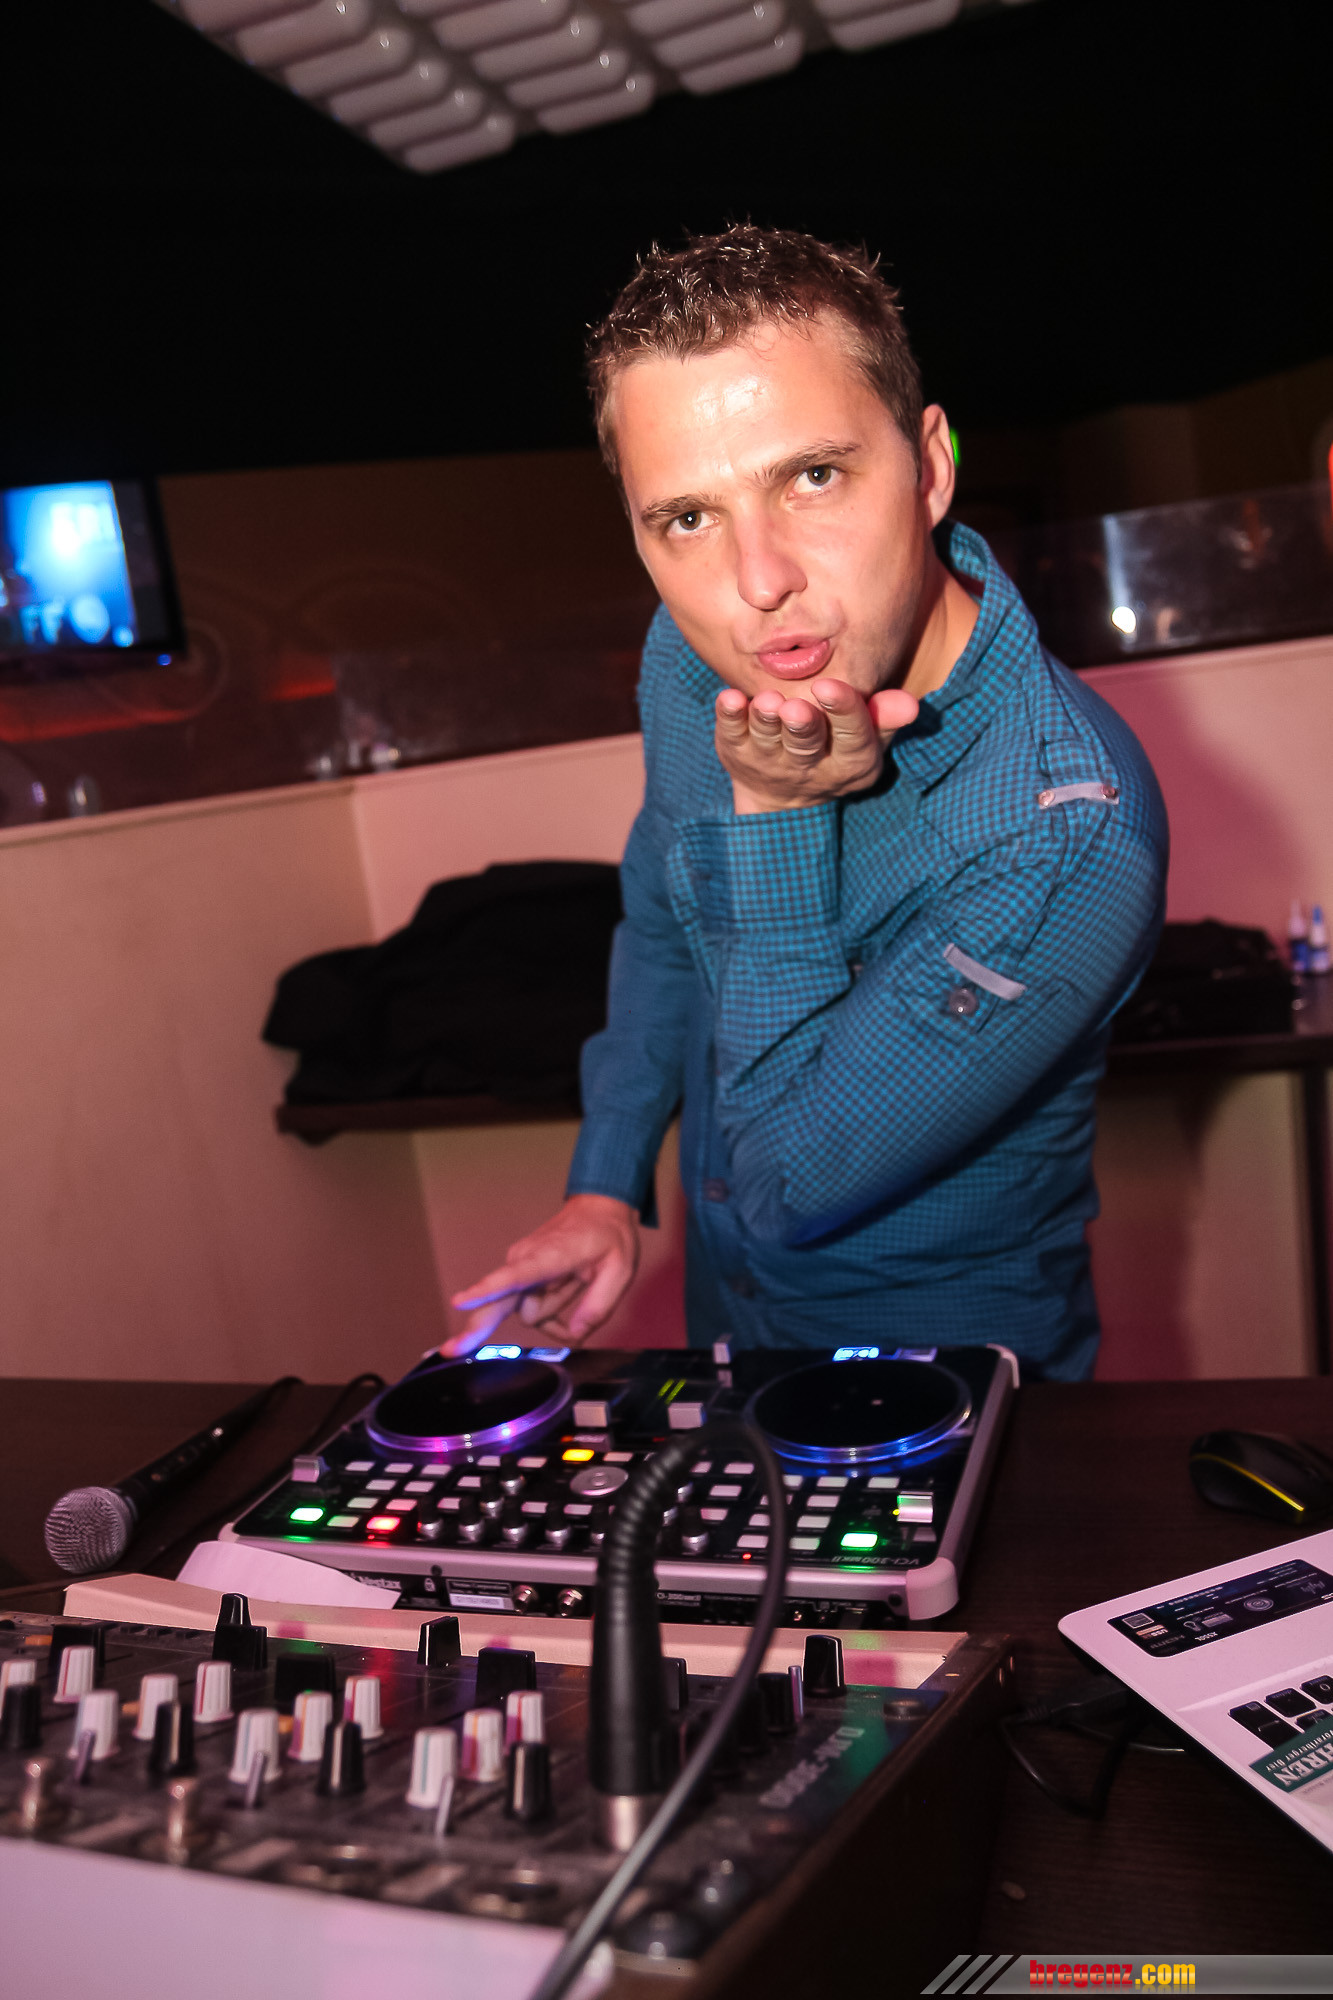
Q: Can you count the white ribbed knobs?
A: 11